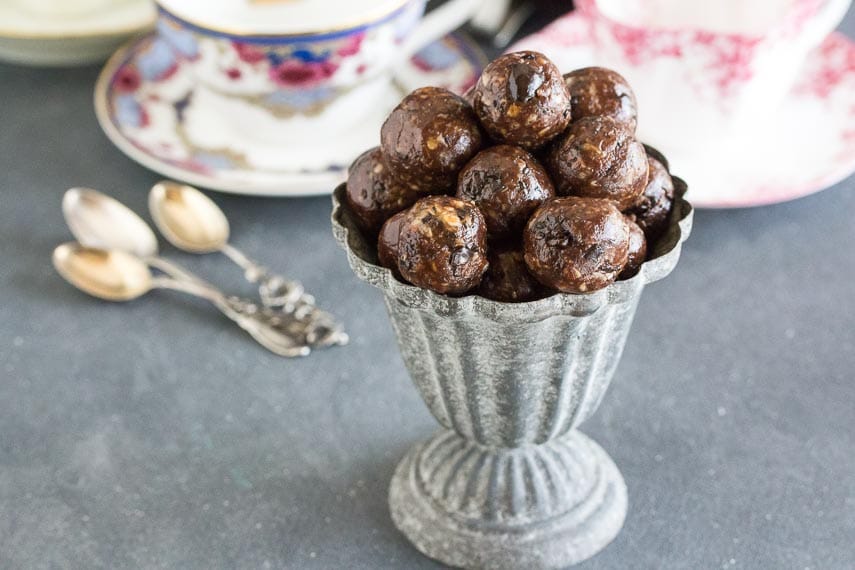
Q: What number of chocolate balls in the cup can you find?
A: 13